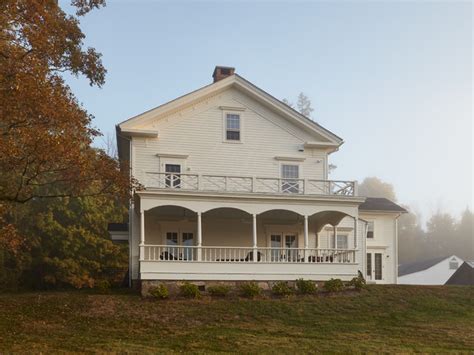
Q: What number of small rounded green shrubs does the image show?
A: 8